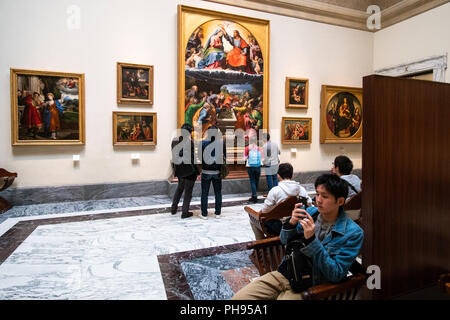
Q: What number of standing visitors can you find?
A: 4